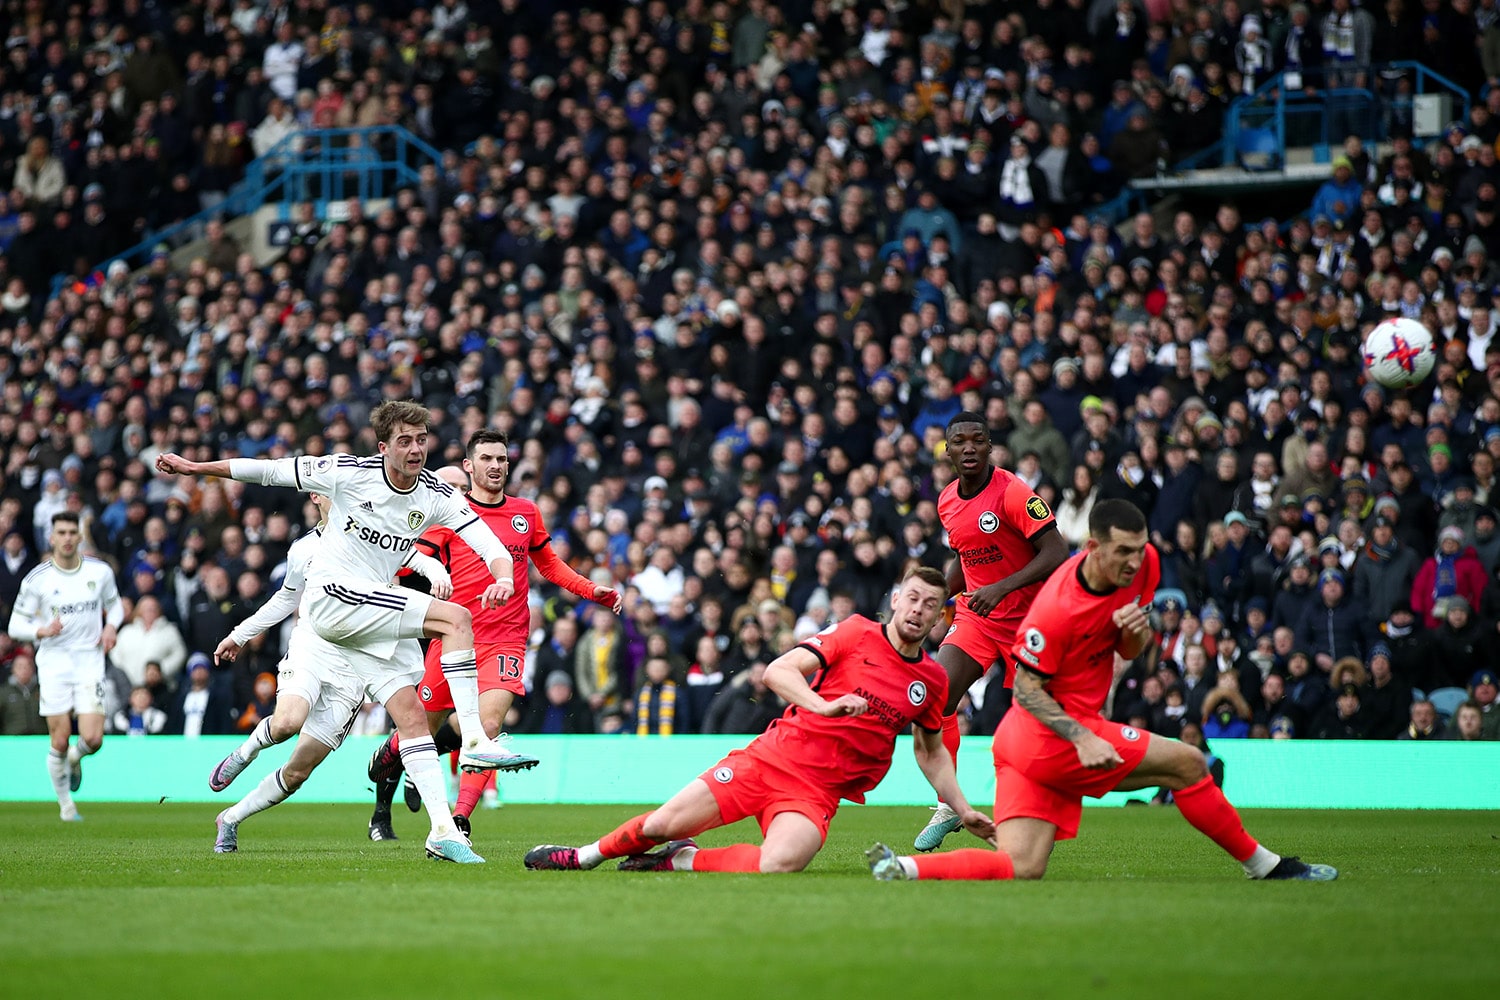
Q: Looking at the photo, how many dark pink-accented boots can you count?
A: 3